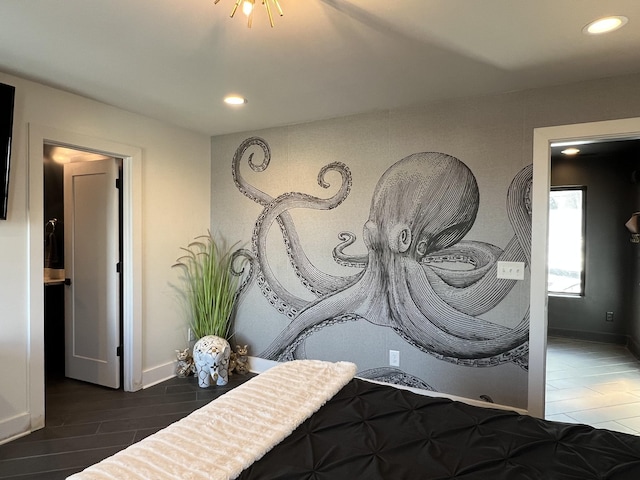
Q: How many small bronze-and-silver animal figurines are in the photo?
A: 2